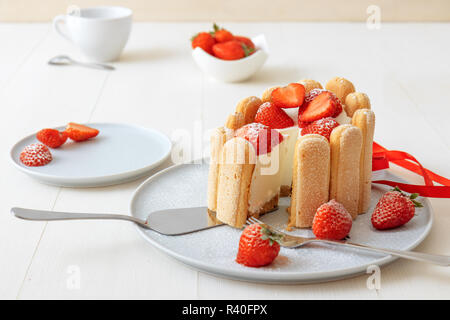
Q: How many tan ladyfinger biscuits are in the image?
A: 11